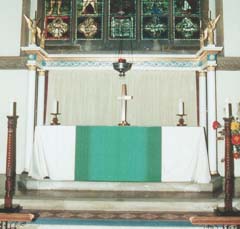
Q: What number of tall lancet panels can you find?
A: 5